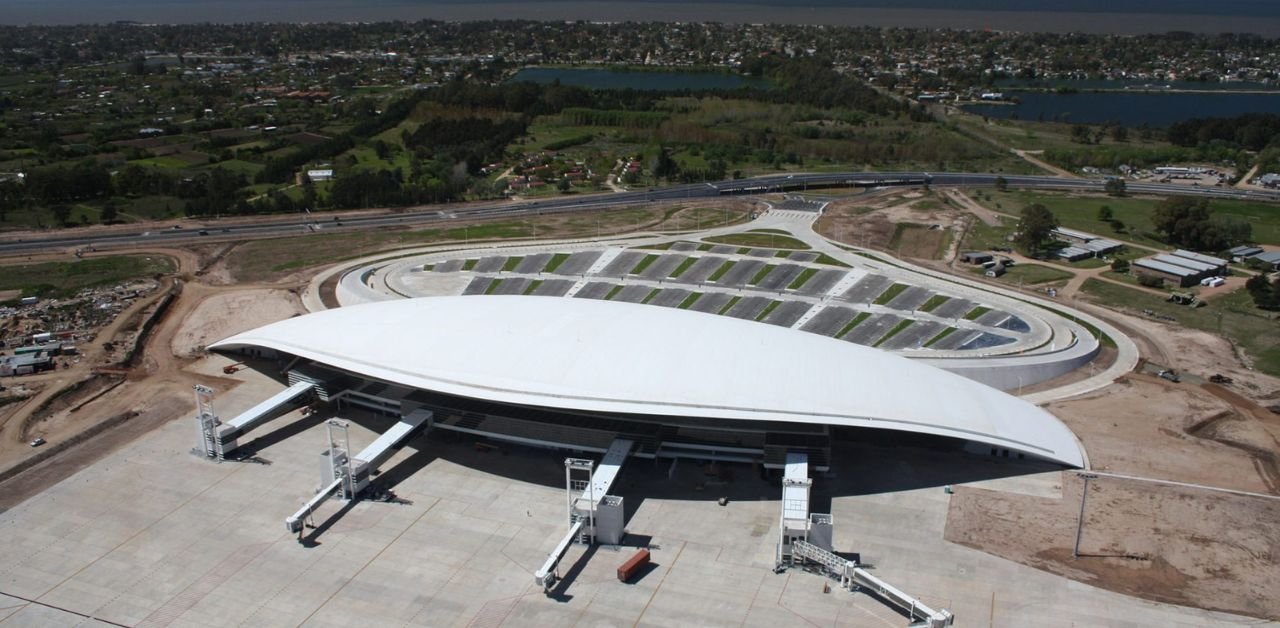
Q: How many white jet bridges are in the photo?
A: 4